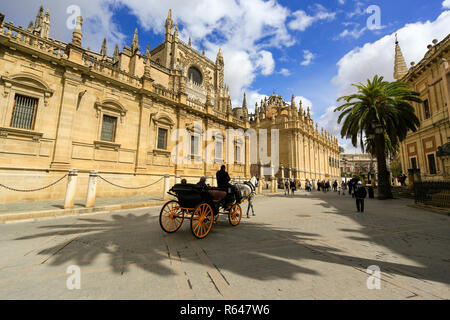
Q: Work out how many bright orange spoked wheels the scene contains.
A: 3